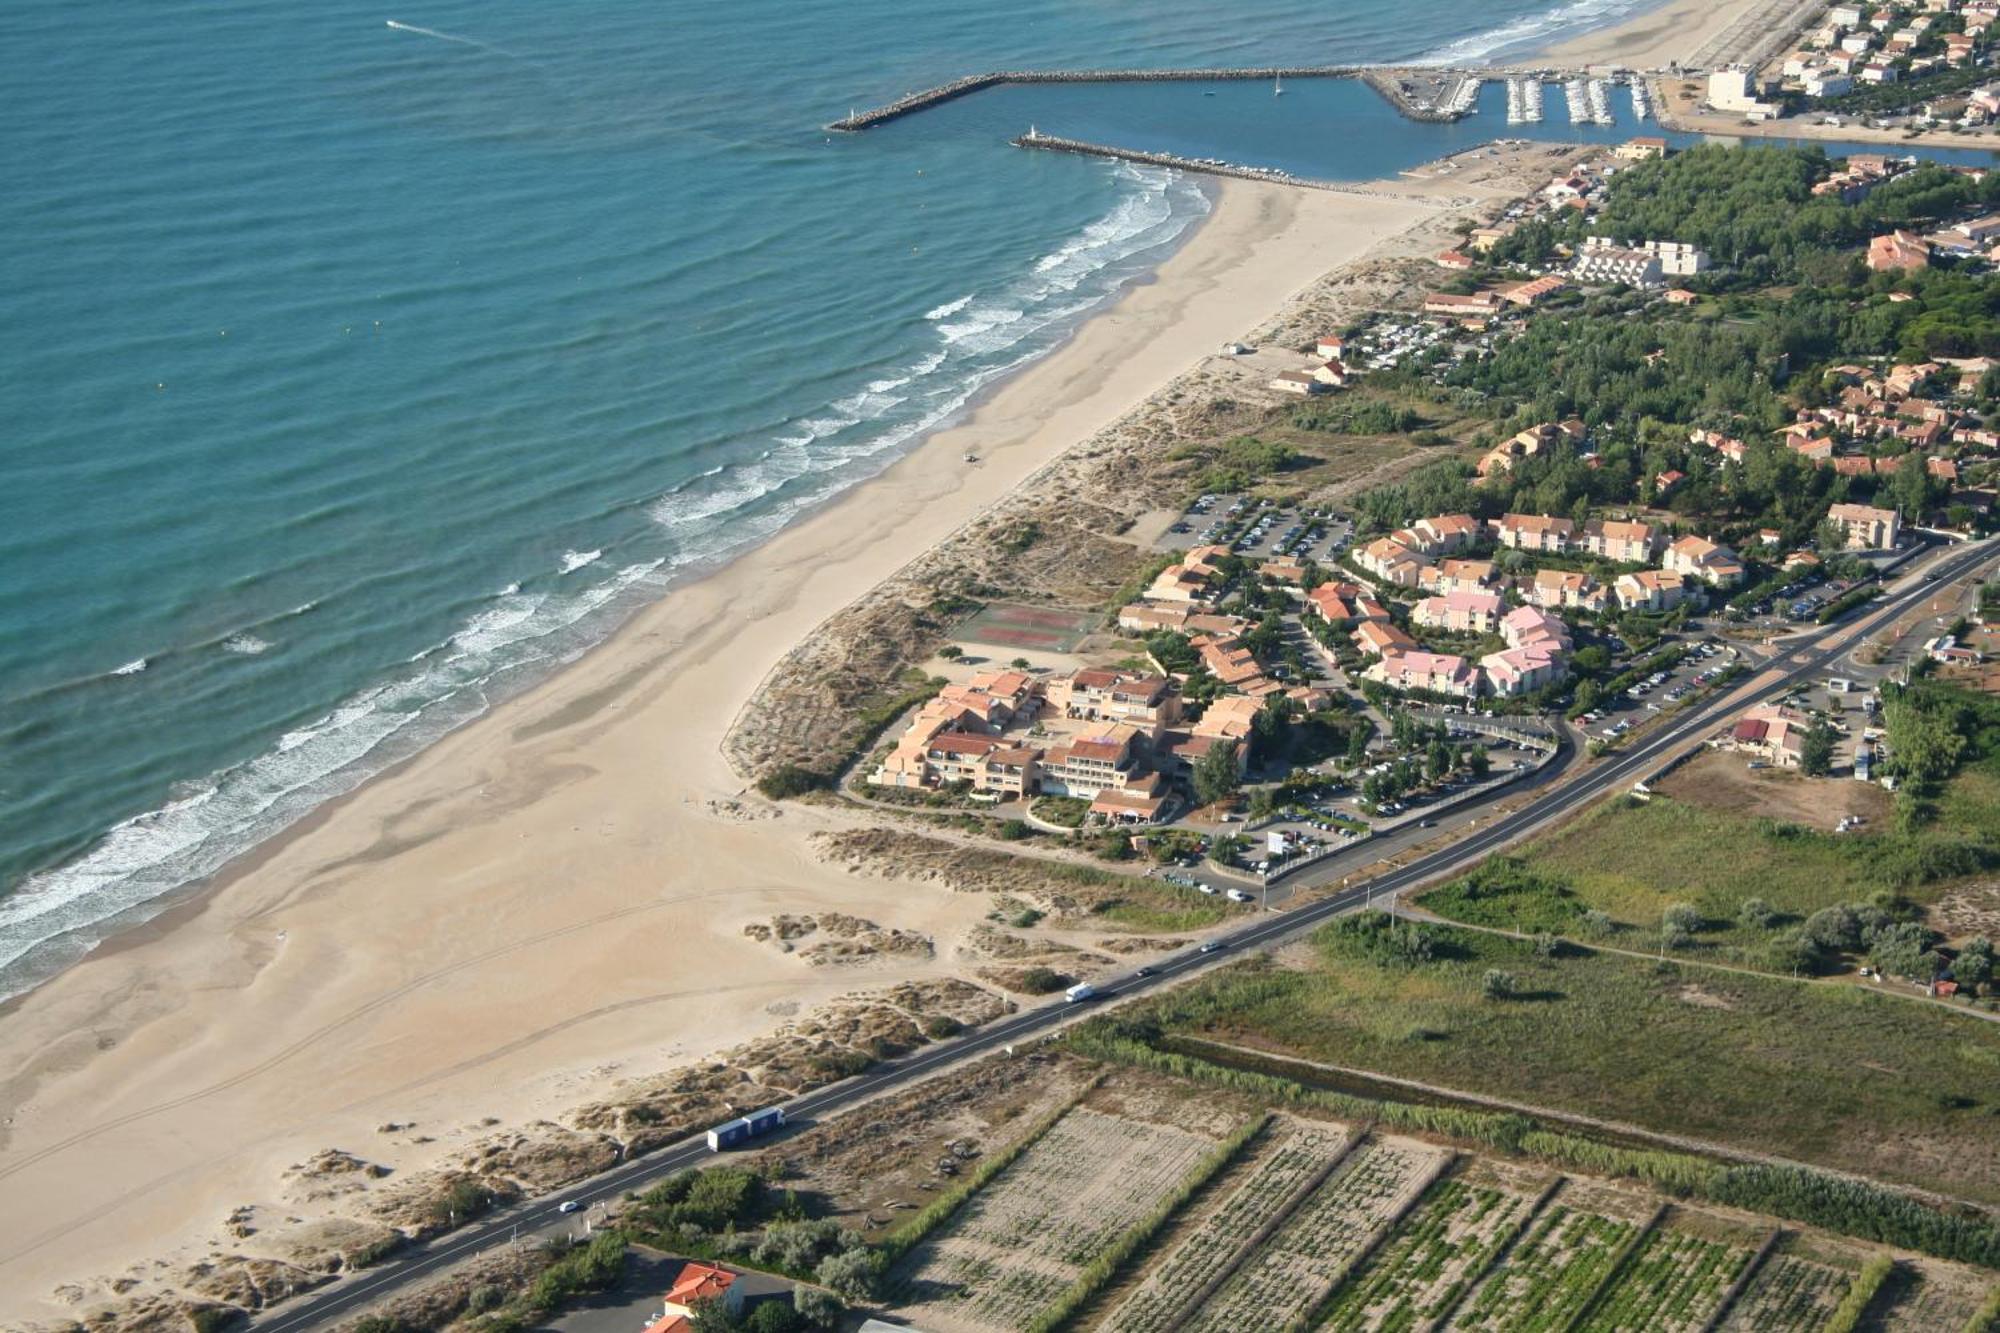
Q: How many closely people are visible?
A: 0